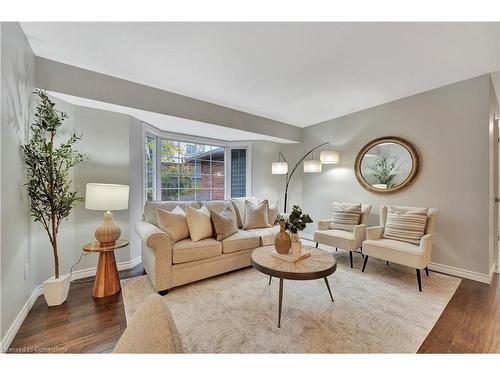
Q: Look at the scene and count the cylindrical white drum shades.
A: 4